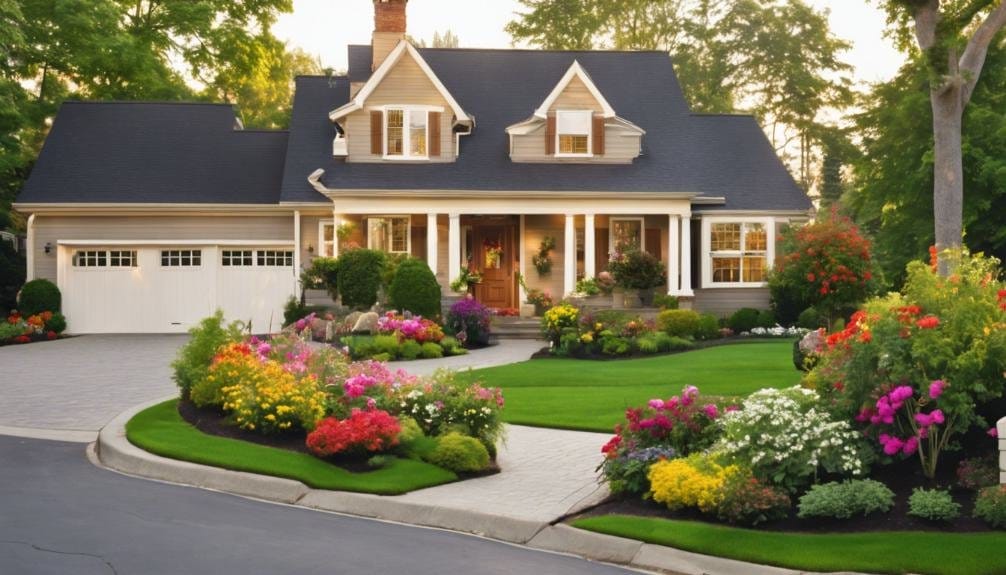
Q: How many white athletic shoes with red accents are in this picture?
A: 0